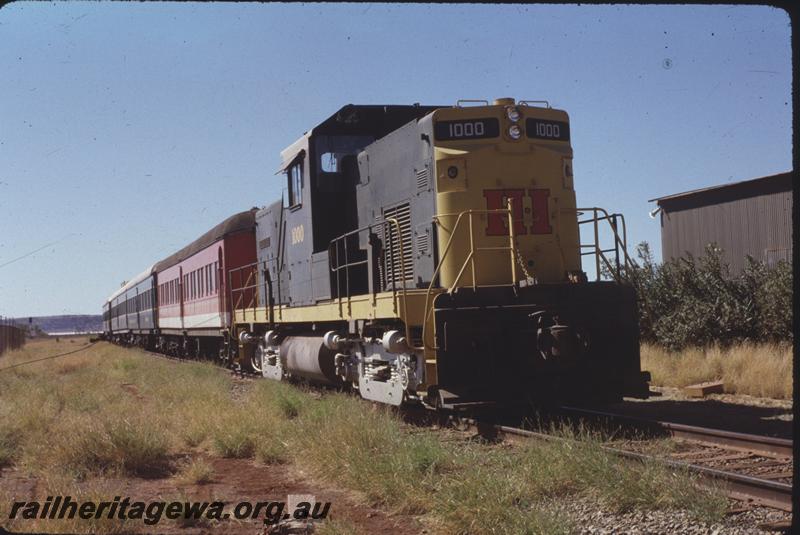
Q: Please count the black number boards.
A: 2